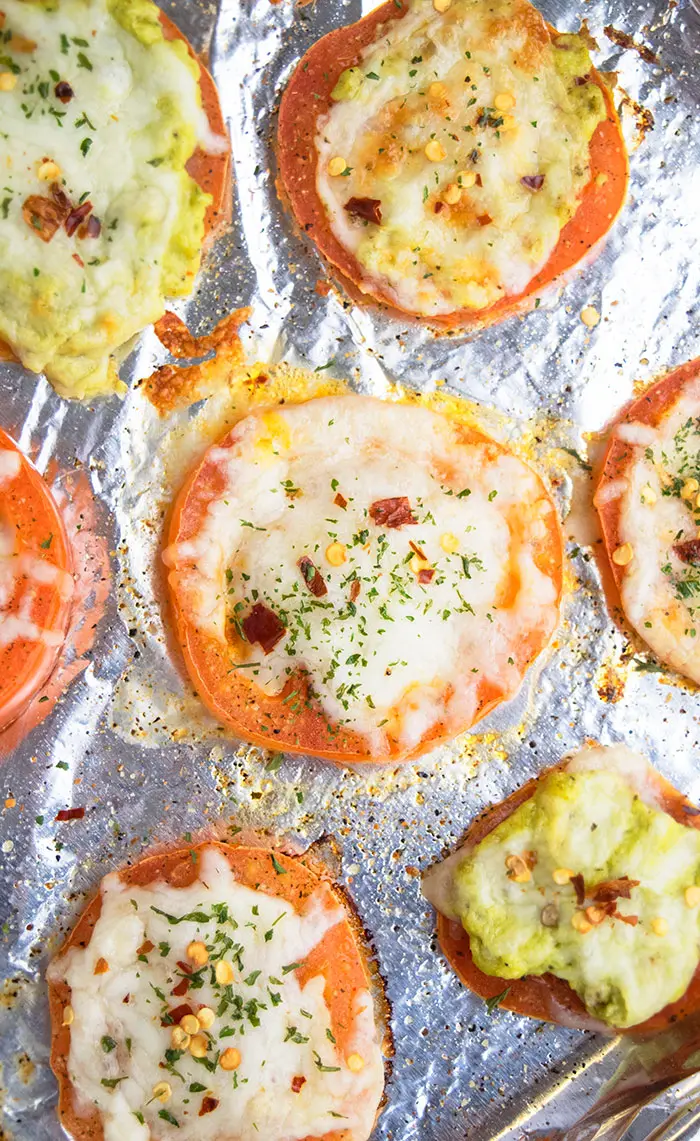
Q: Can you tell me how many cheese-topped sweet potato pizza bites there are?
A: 7